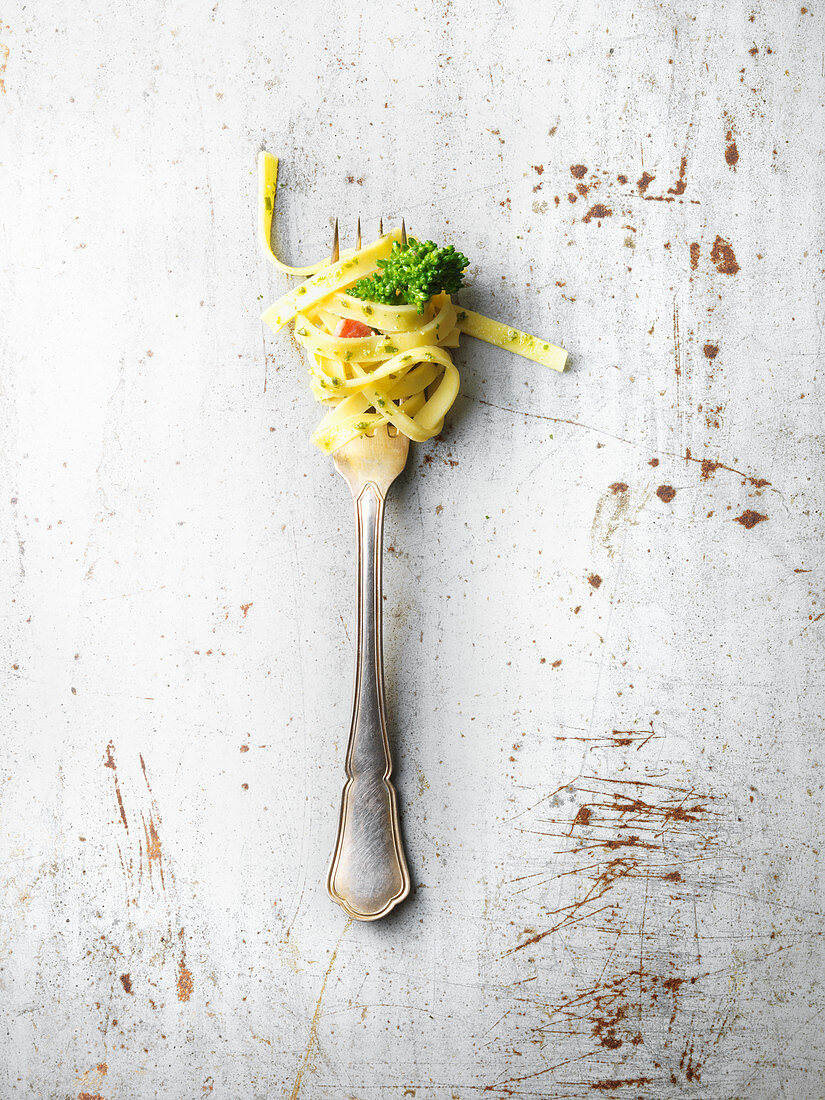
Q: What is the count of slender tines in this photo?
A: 4